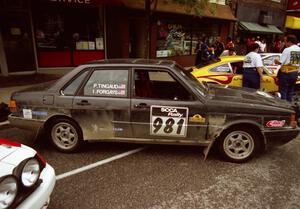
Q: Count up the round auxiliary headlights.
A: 2